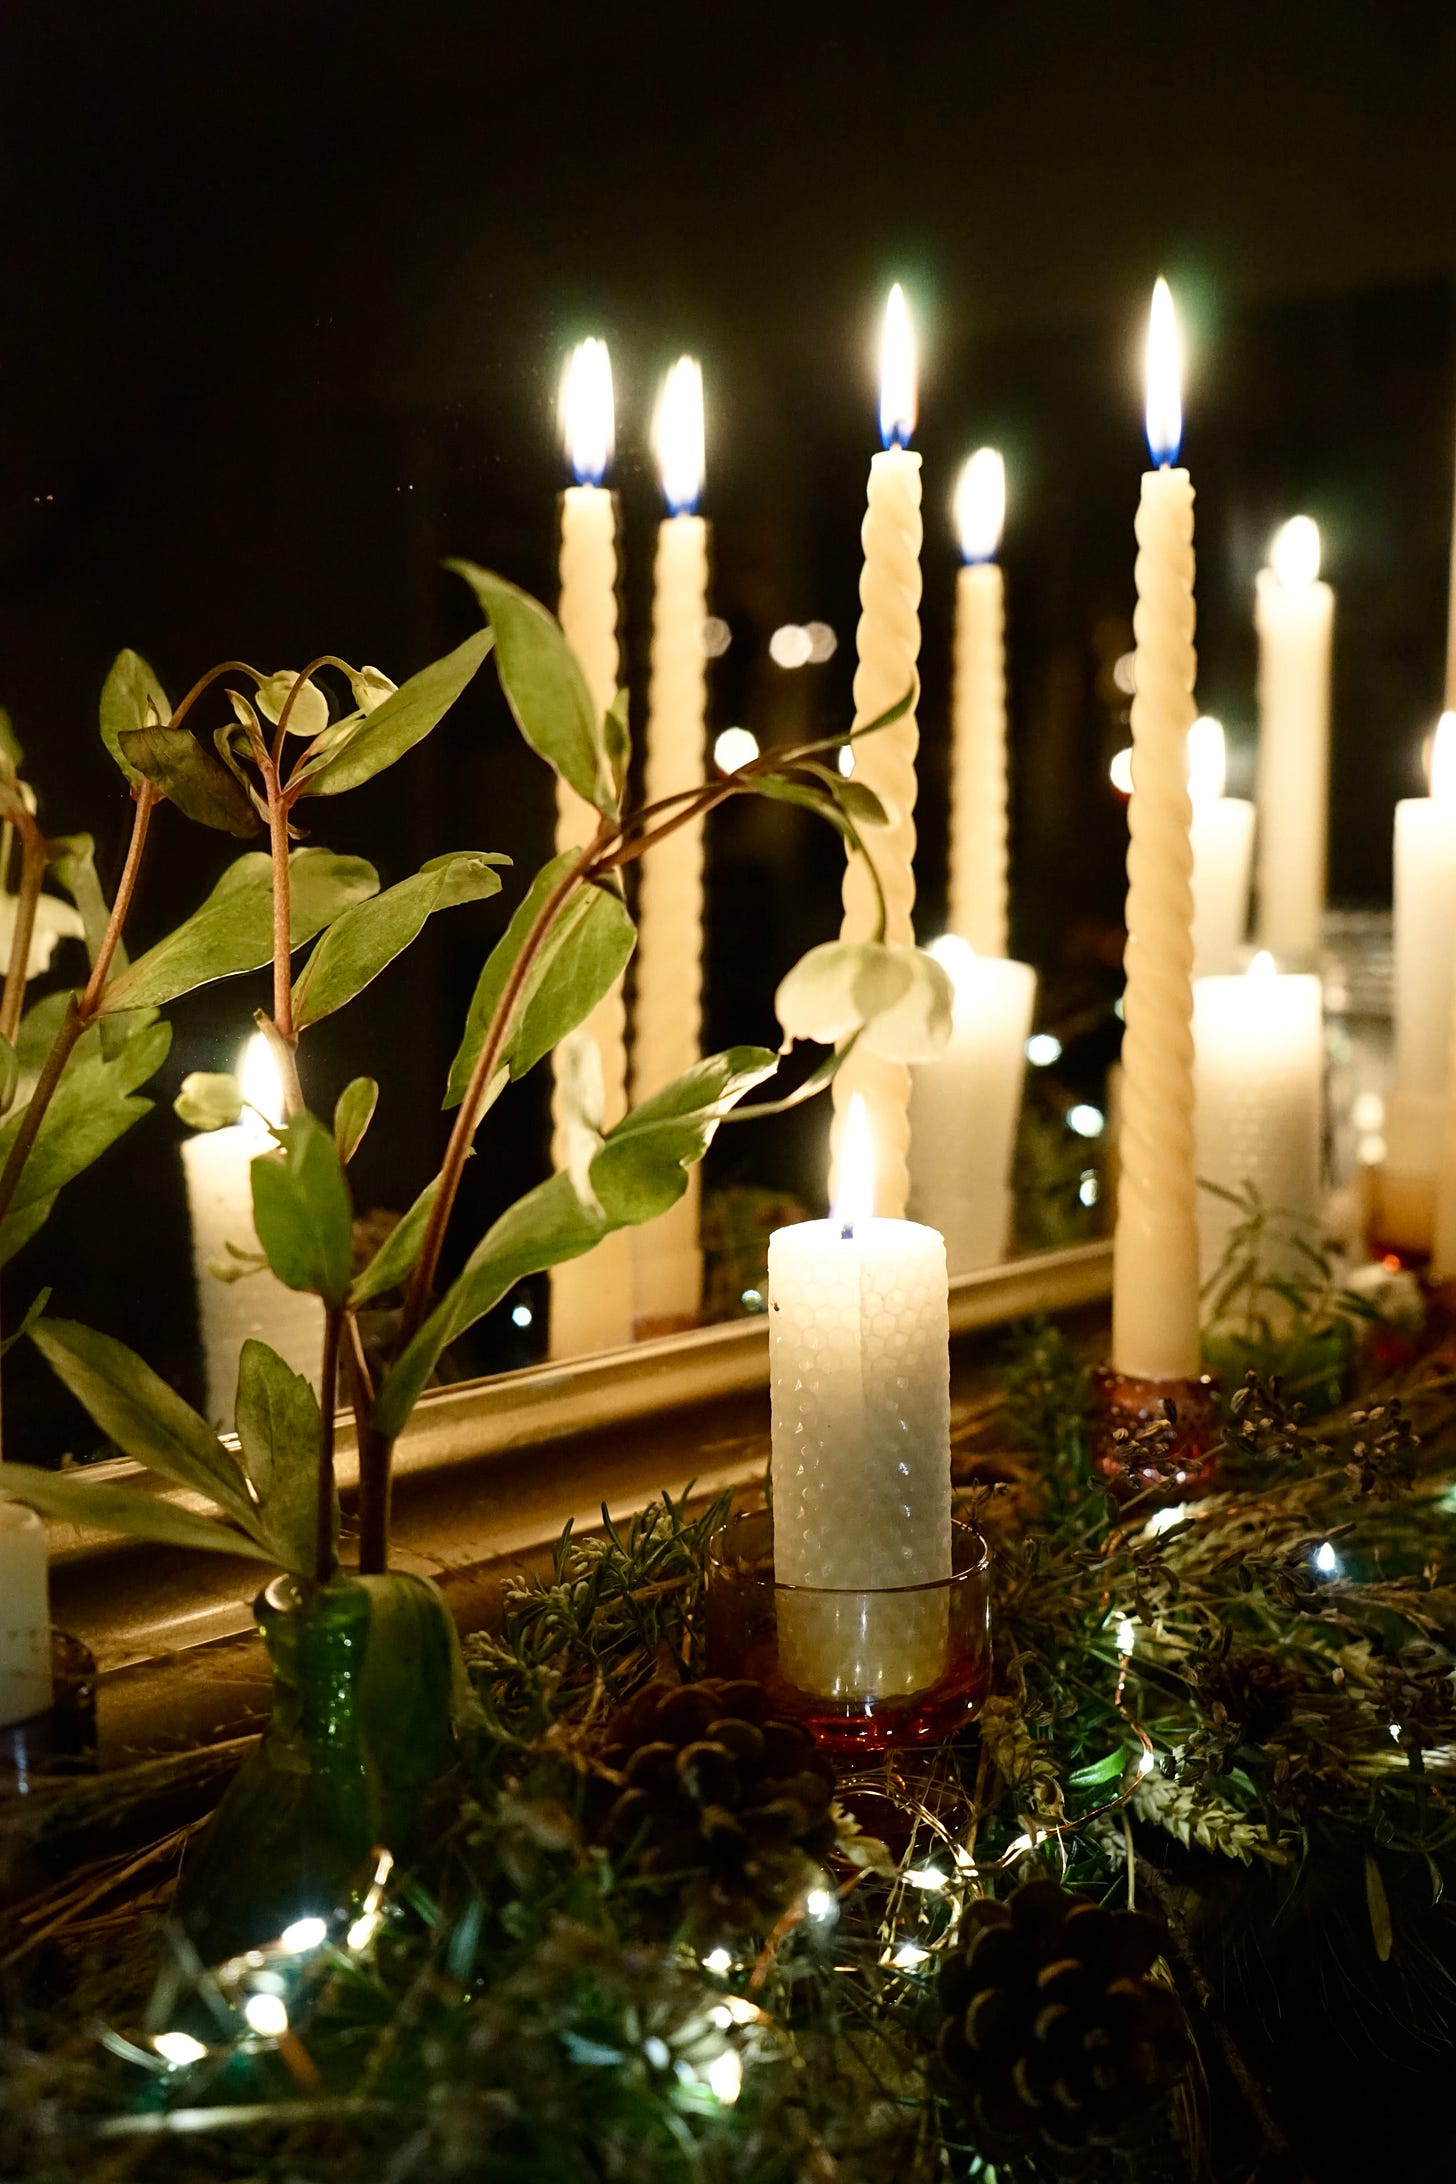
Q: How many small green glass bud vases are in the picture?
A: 1